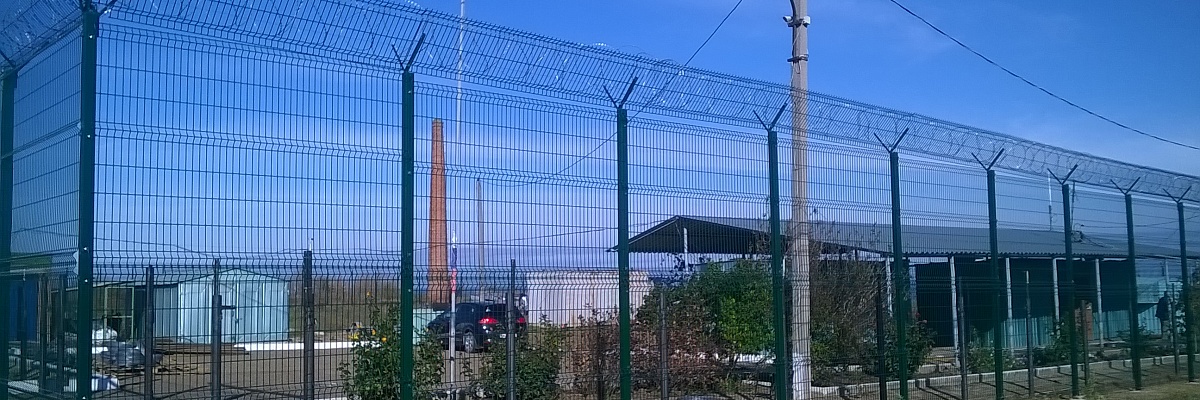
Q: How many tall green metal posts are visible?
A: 10